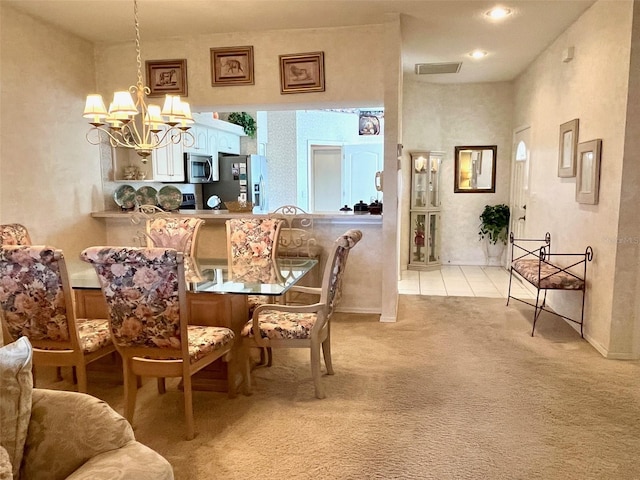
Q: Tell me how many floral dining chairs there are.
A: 6